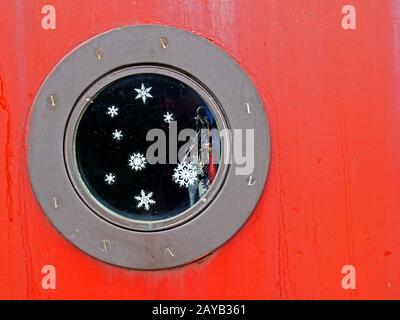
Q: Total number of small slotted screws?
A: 8